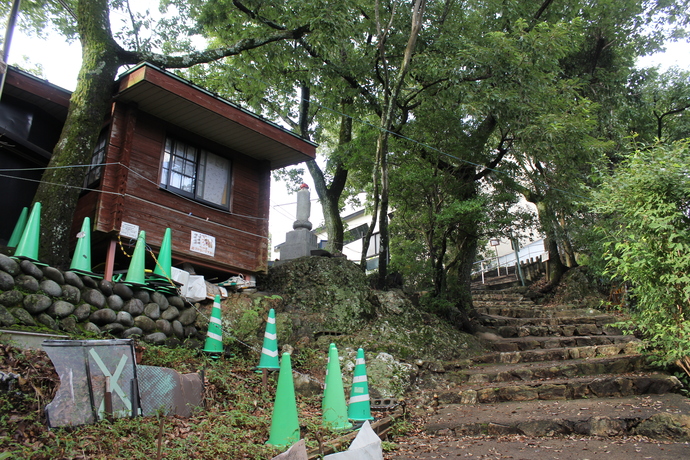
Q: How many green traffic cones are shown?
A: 11